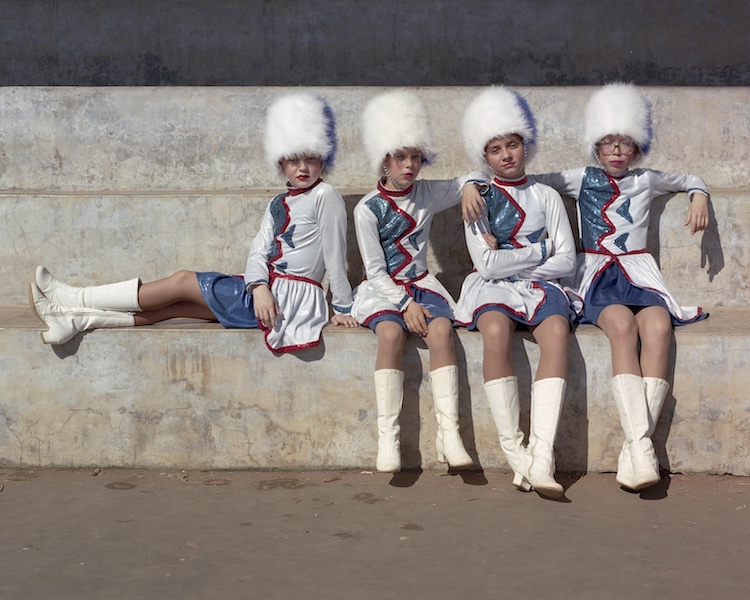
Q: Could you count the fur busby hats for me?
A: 4